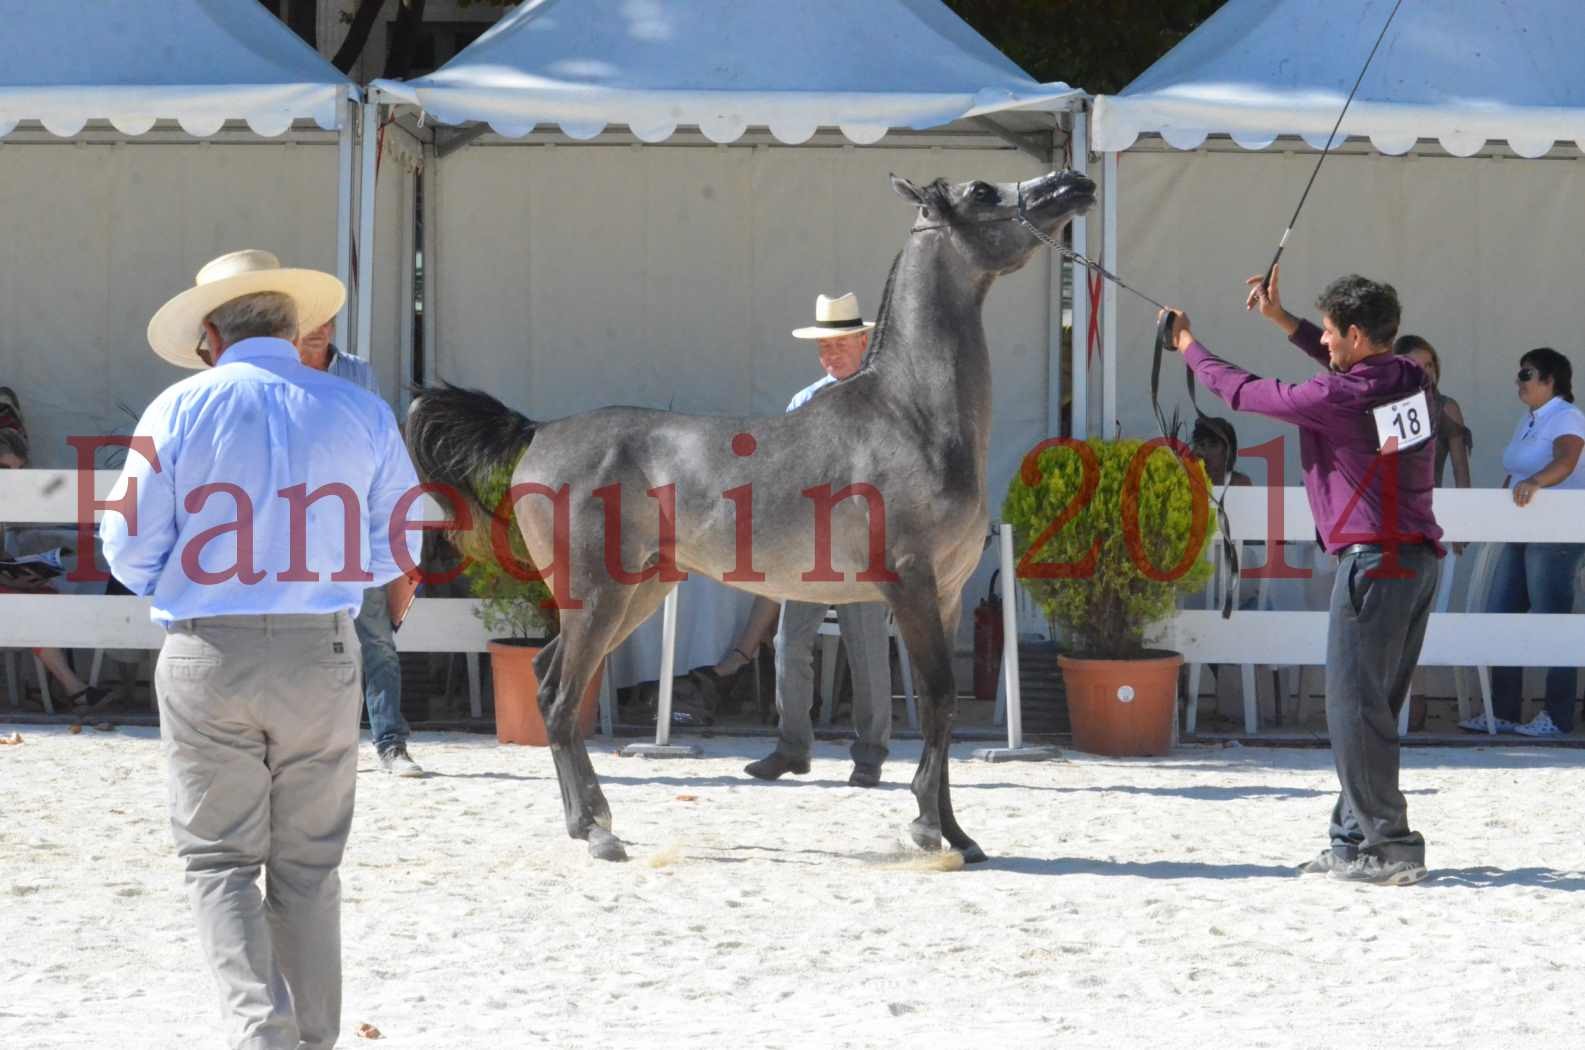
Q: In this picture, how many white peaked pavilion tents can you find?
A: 3